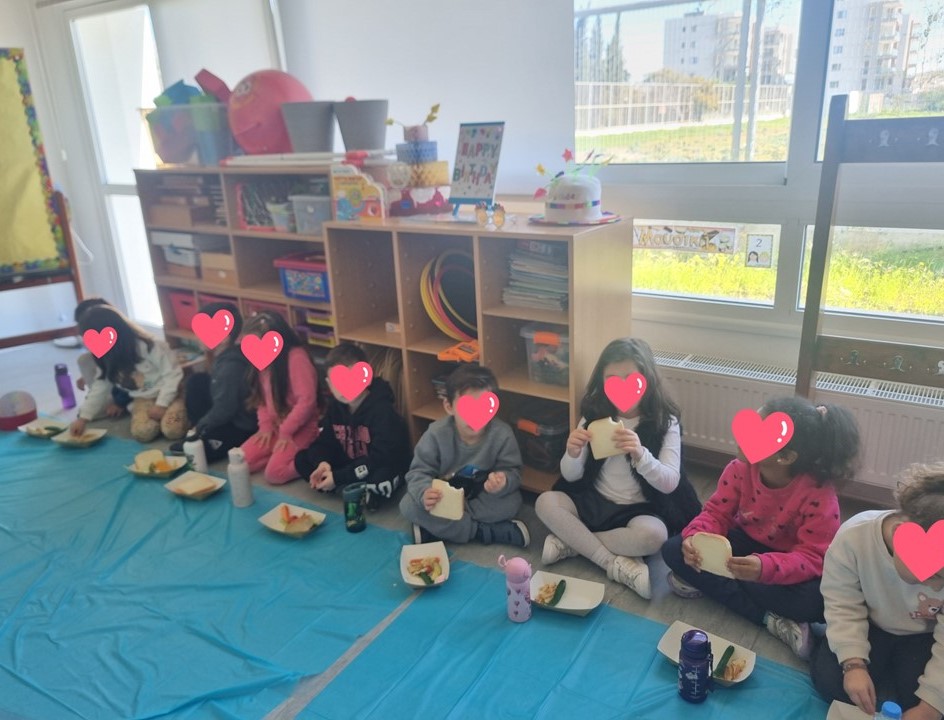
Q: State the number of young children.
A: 9